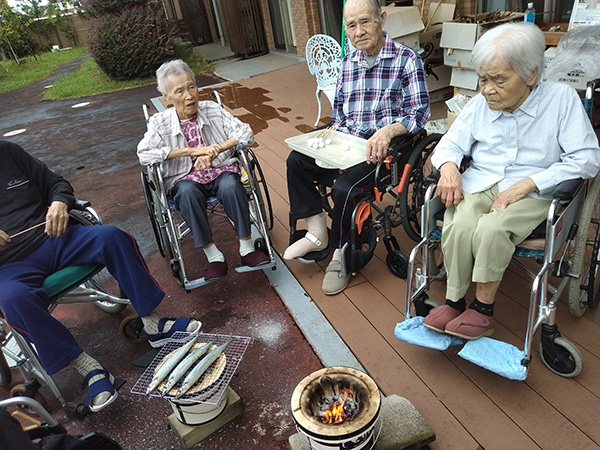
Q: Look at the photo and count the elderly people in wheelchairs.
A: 4